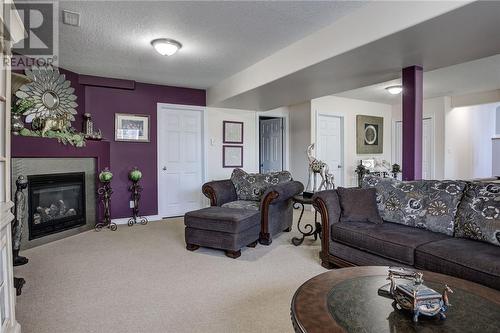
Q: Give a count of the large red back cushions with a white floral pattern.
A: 0